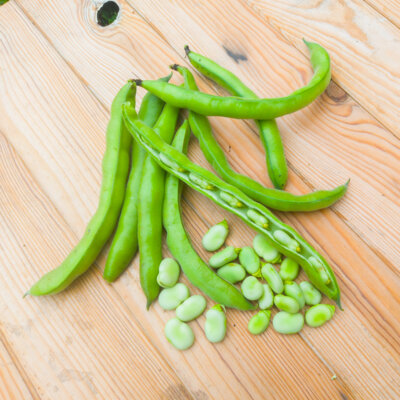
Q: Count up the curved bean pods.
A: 8